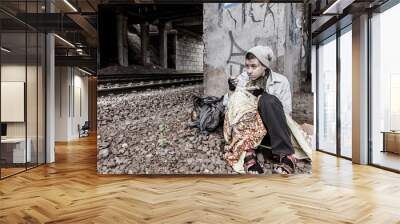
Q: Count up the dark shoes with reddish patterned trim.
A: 2